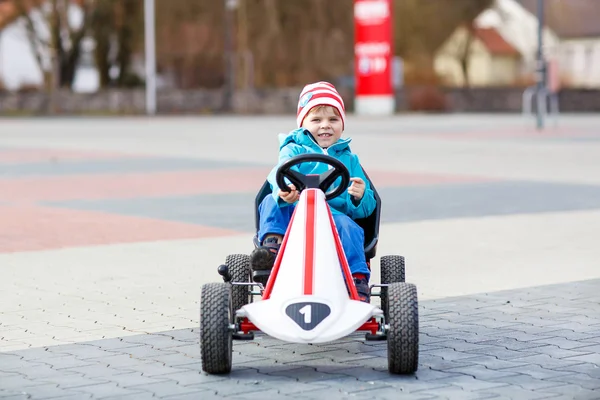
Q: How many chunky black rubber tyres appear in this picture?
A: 4